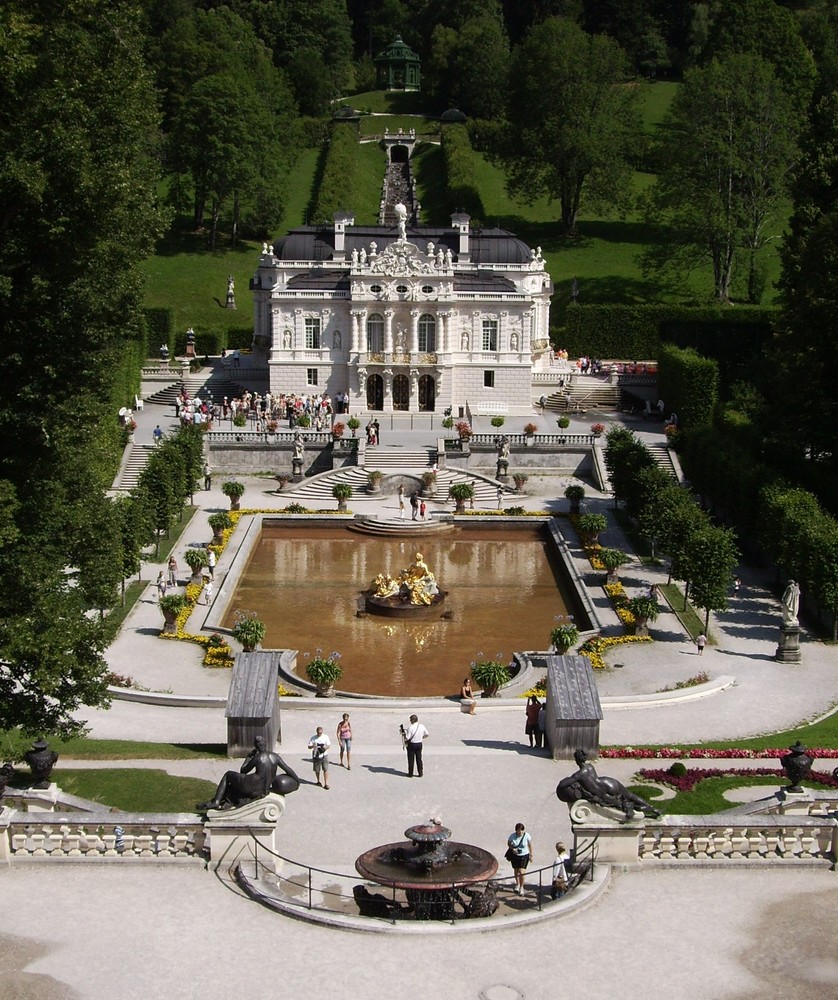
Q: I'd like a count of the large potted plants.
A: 14